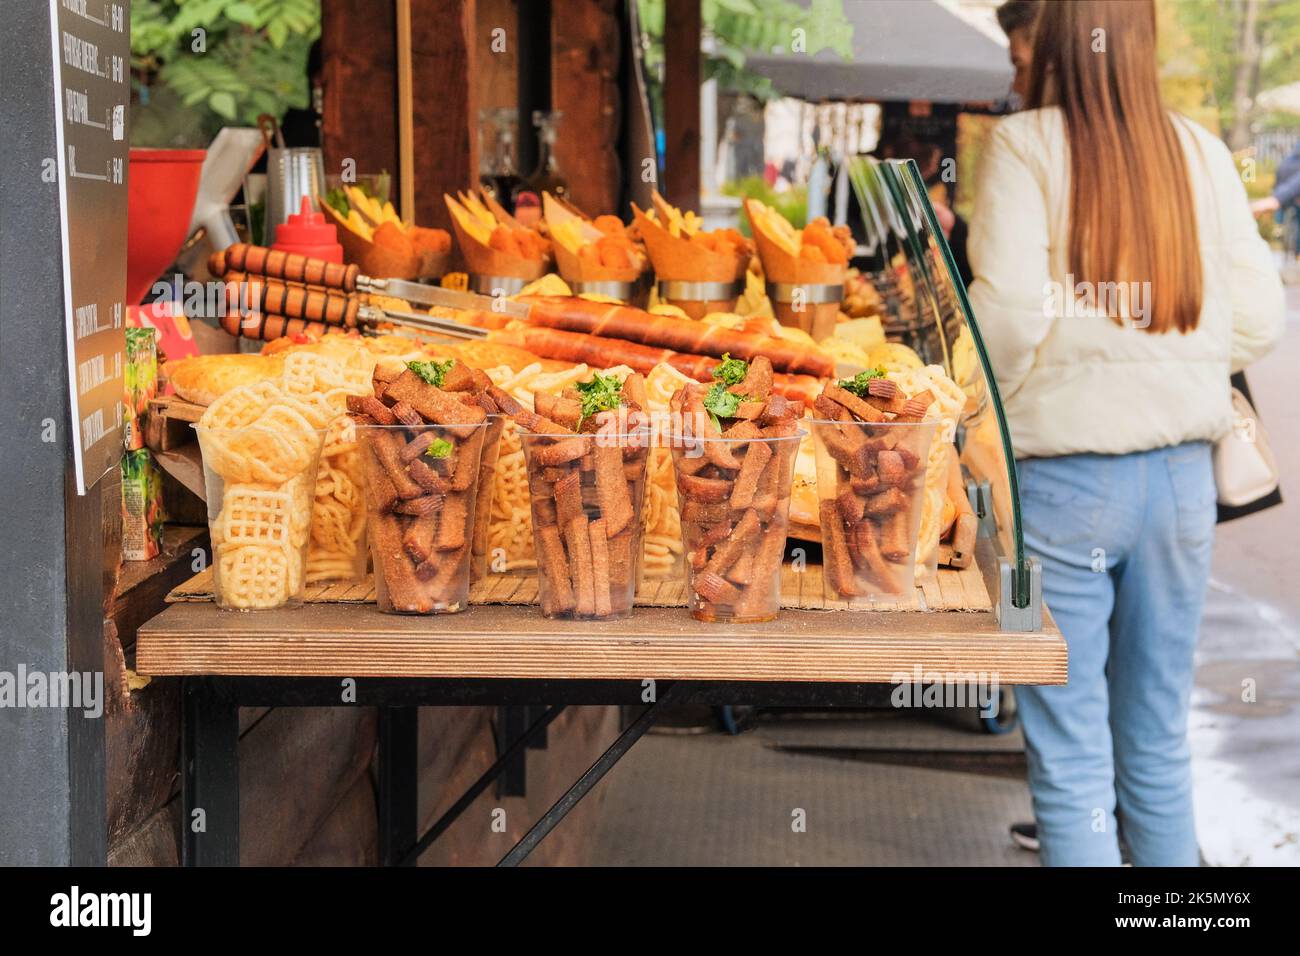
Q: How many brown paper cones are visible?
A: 5